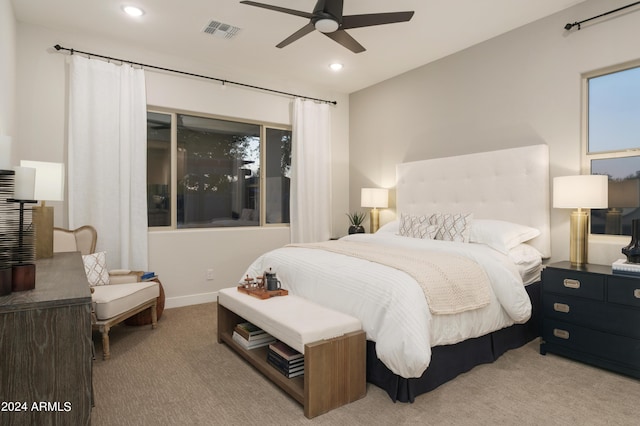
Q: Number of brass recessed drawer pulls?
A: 4